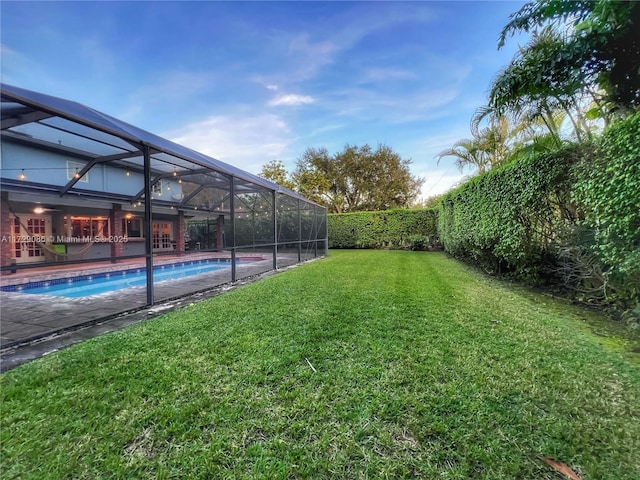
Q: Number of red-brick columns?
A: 4